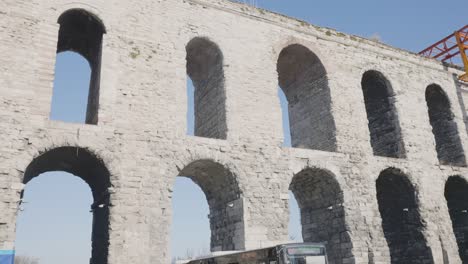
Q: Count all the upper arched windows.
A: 5